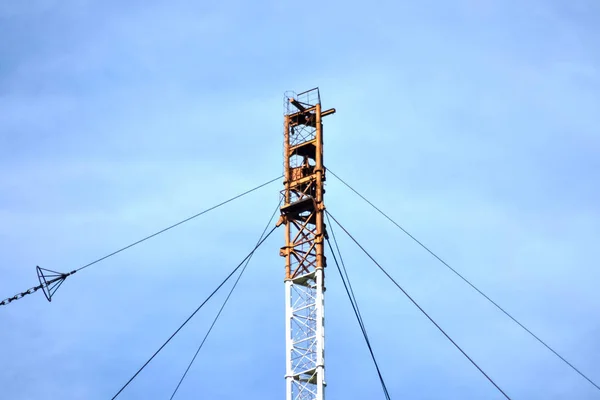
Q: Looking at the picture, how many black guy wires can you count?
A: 7